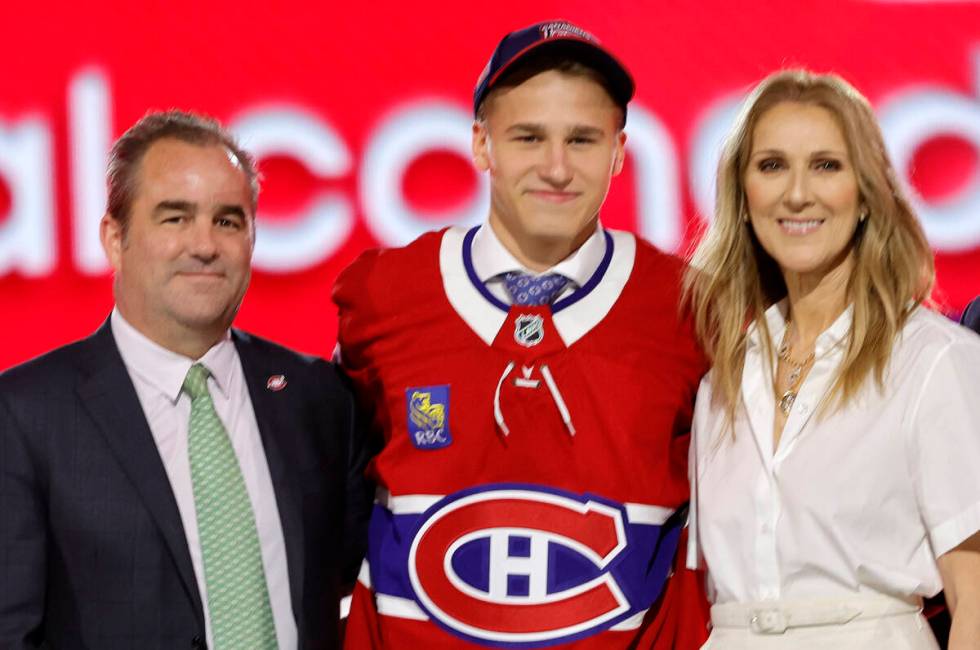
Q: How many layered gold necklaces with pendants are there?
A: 2